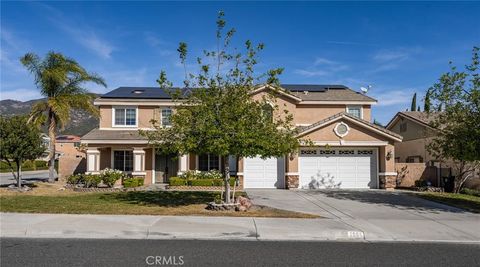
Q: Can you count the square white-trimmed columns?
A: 3